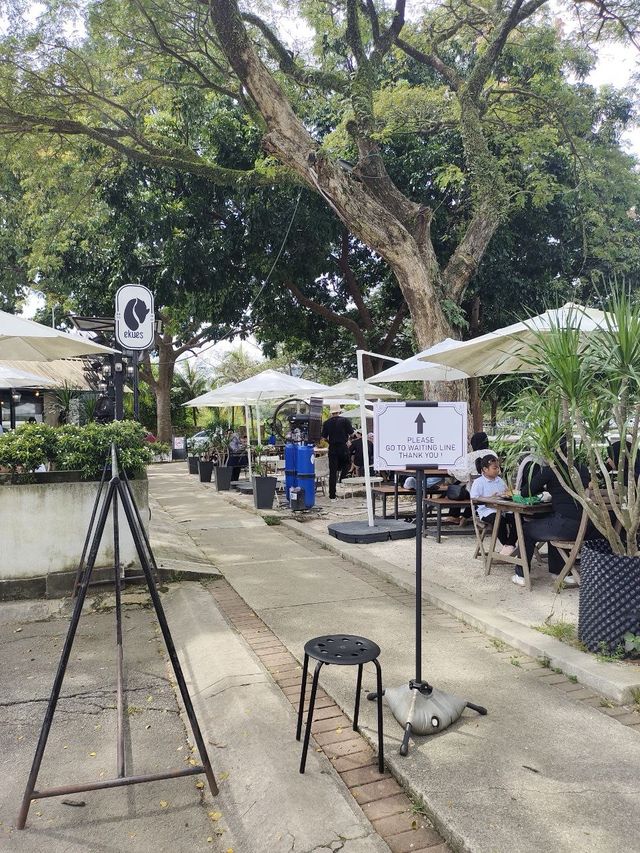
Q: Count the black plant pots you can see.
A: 5